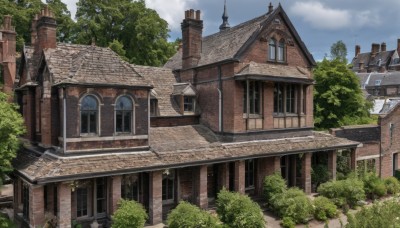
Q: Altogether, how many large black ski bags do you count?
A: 0